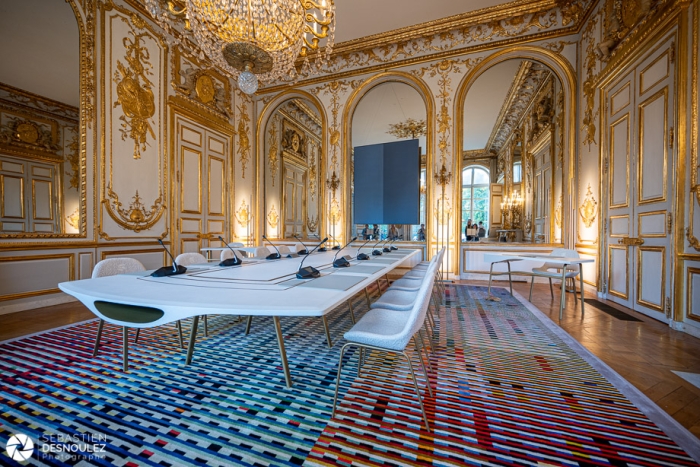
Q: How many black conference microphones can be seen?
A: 12